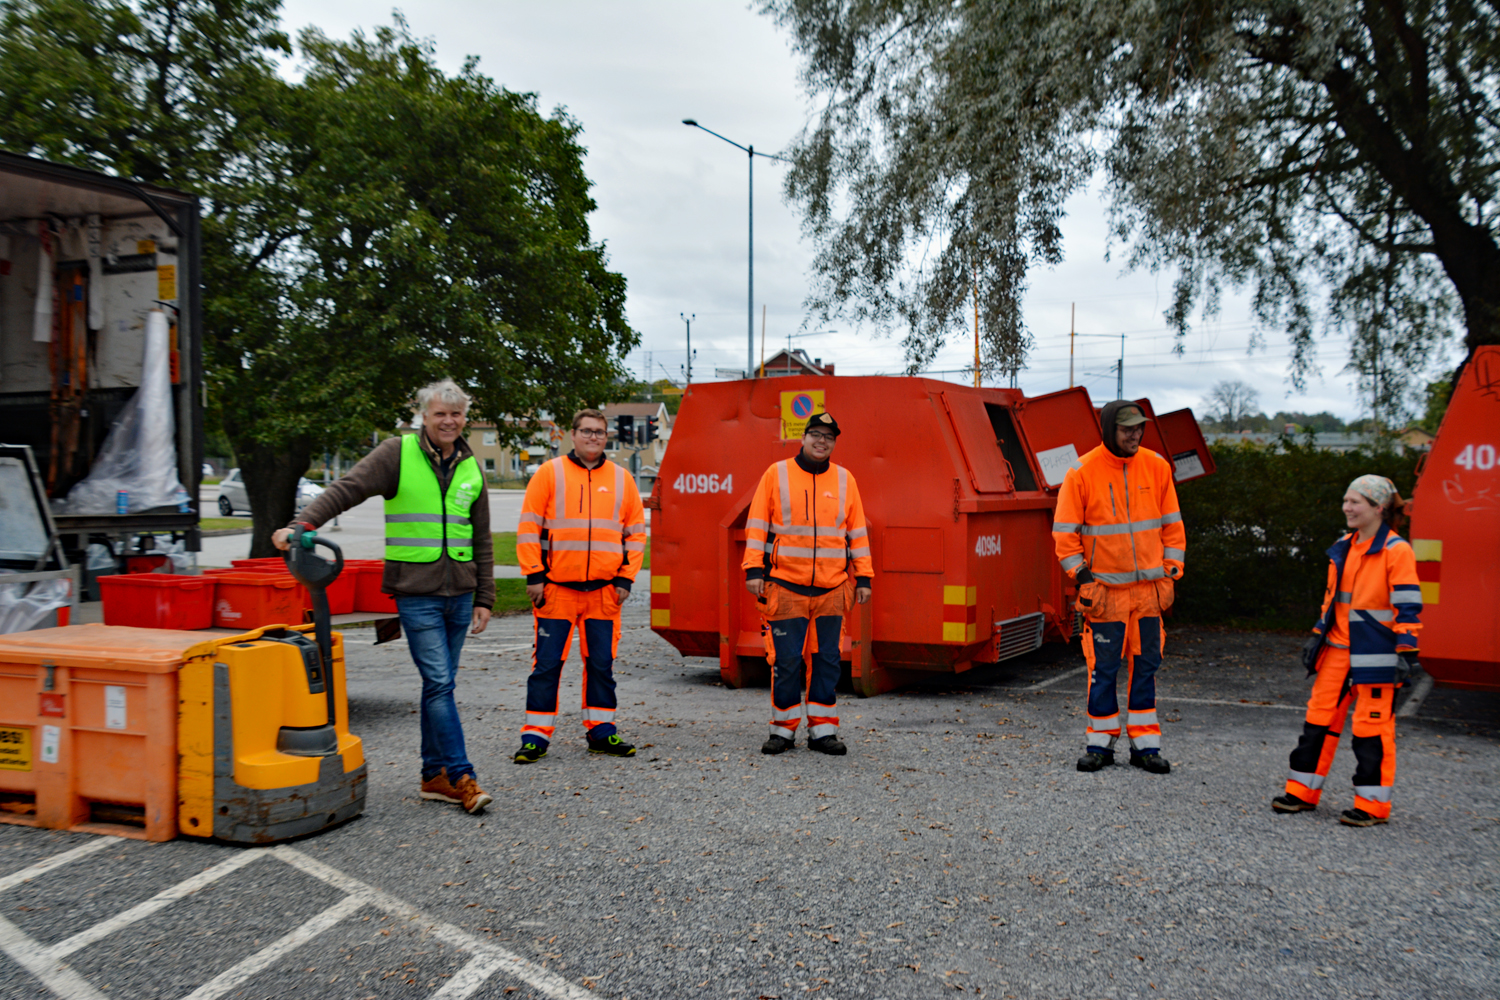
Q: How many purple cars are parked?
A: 0